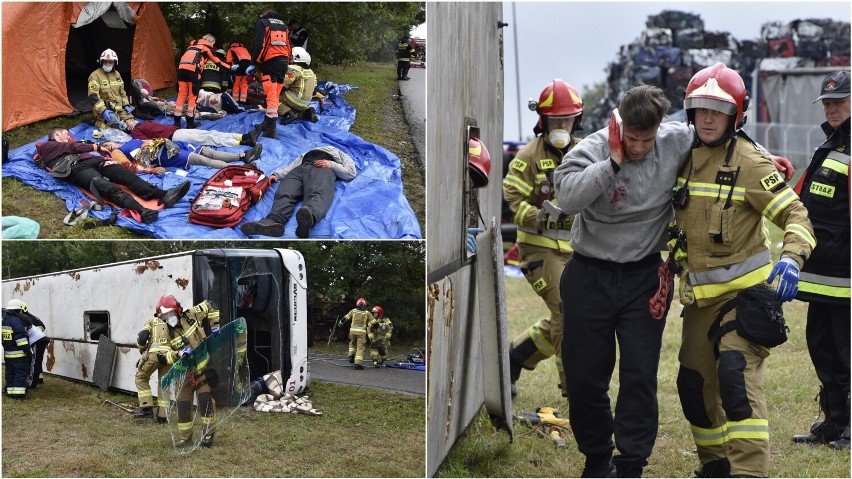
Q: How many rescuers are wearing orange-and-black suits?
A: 3